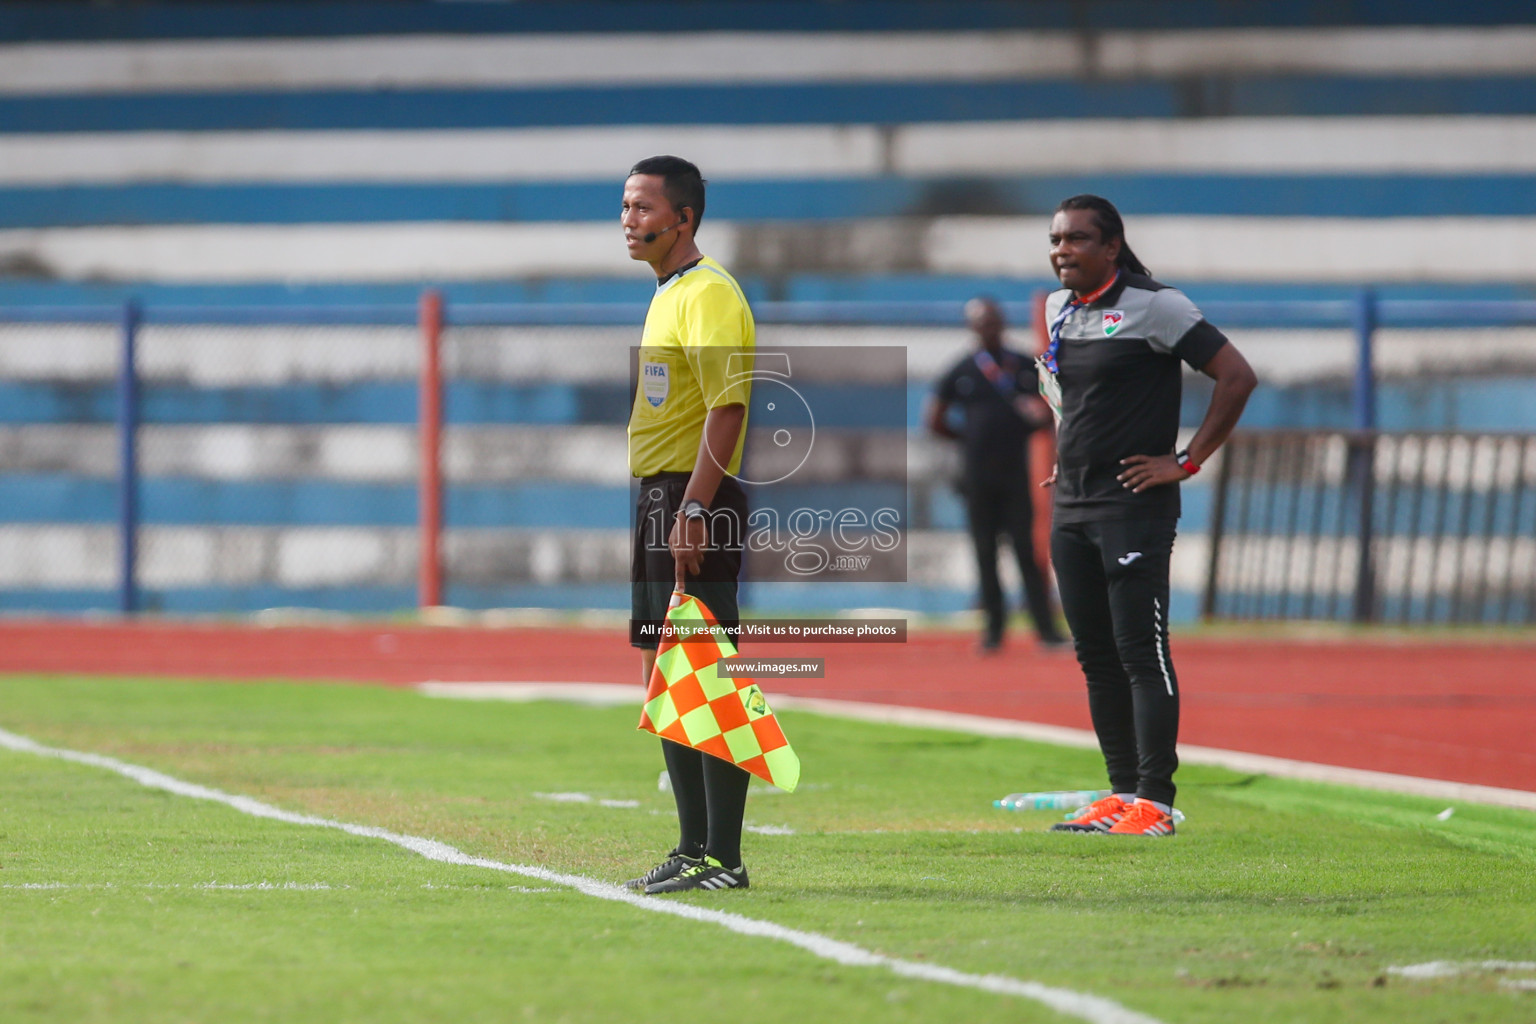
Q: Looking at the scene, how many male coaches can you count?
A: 1